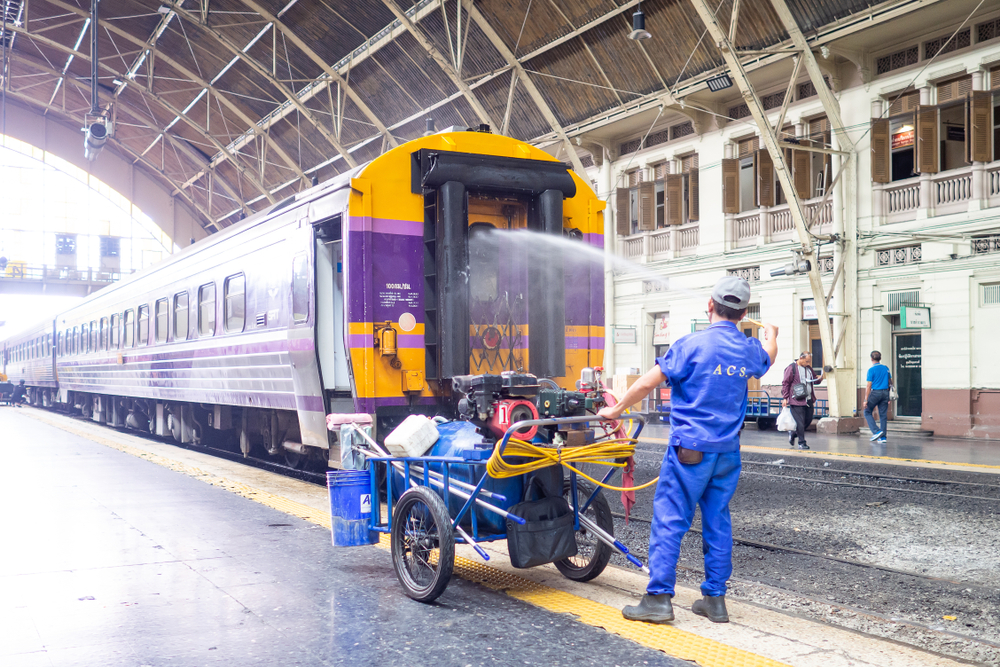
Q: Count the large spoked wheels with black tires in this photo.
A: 2